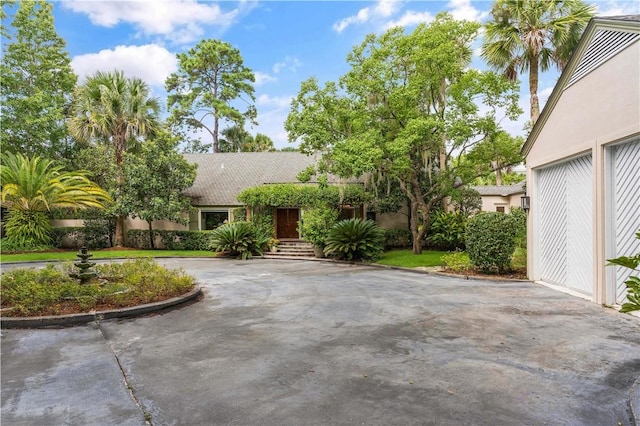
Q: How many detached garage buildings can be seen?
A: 1